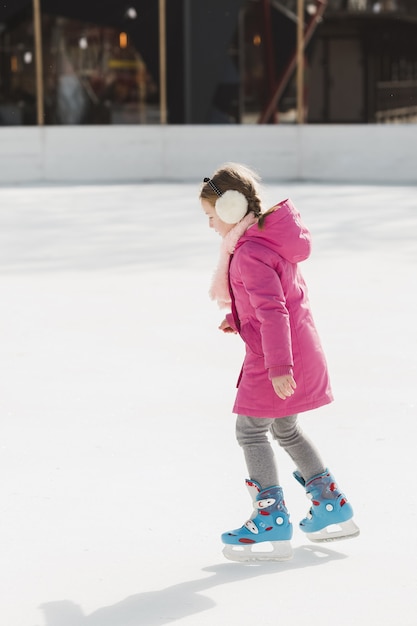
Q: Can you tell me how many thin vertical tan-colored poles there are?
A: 3